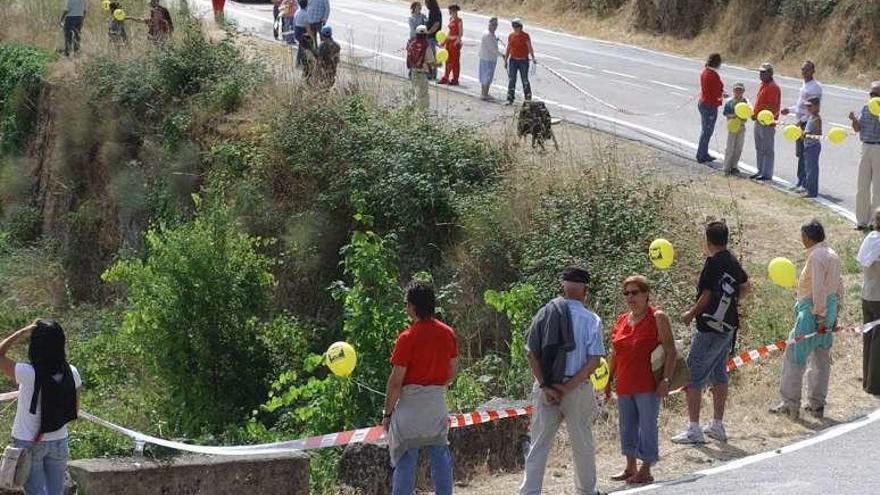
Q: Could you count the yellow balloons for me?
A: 14